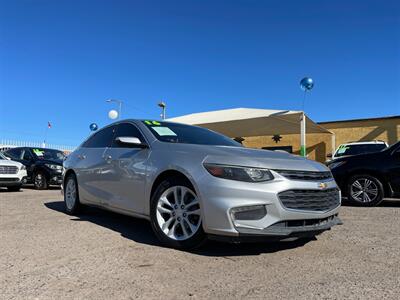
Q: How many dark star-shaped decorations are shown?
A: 2